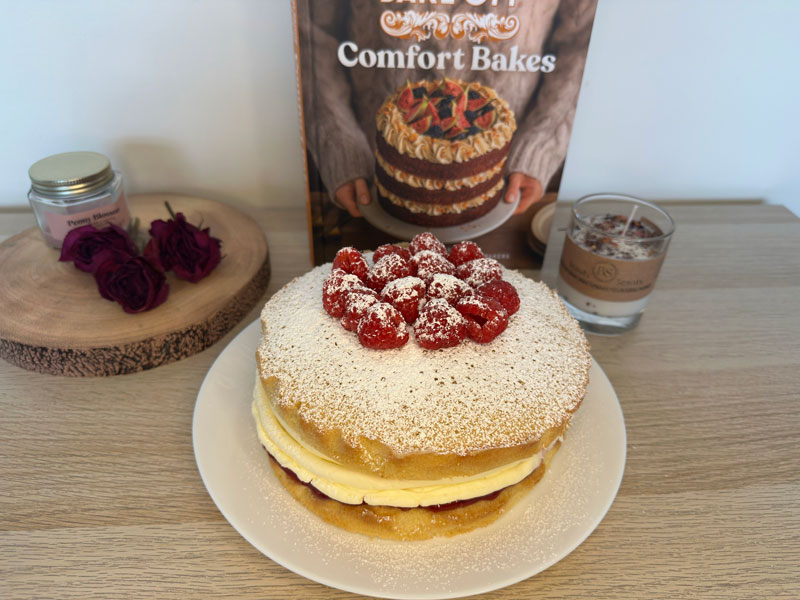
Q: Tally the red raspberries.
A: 15